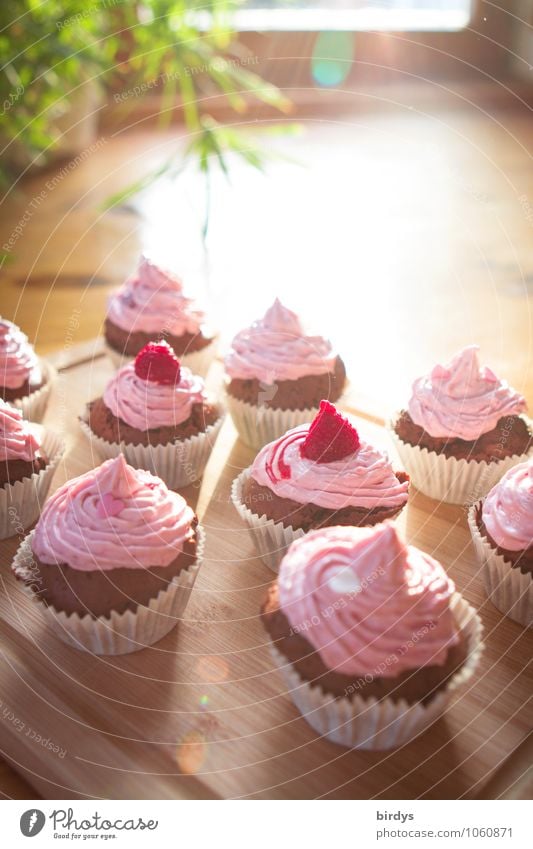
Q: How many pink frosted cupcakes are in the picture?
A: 10